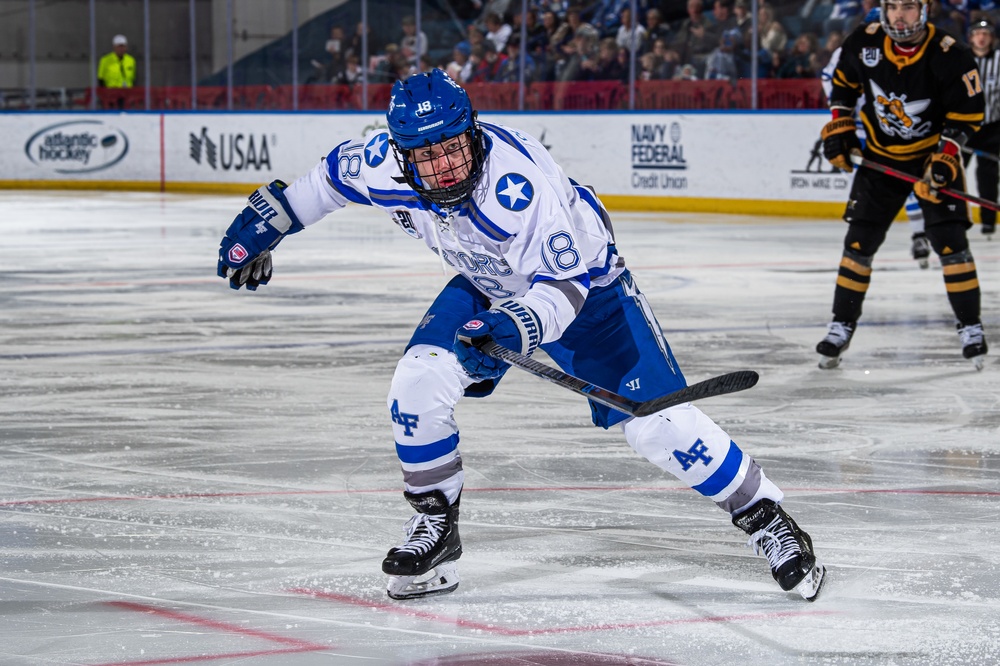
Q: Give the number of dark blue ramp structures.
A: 1